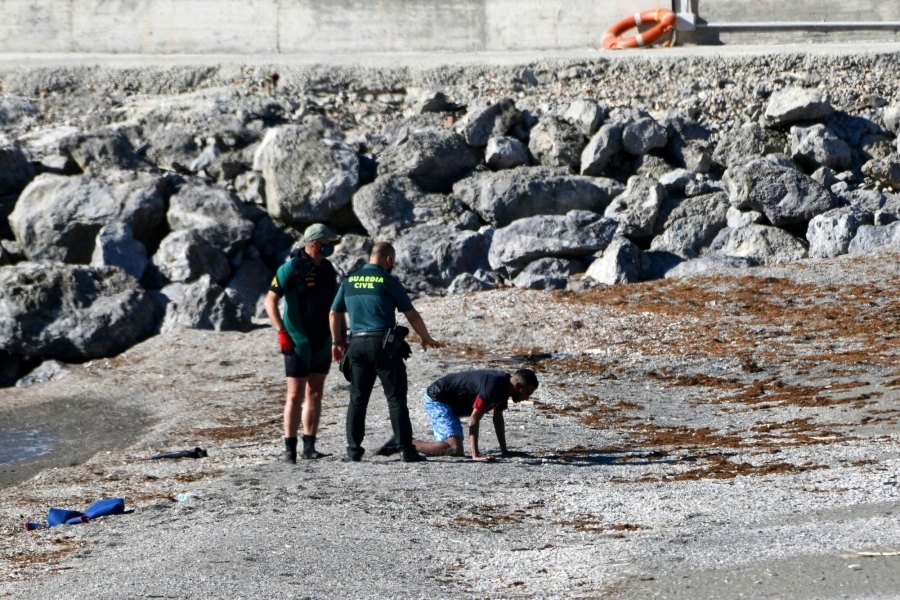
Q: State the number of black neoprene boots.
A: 2